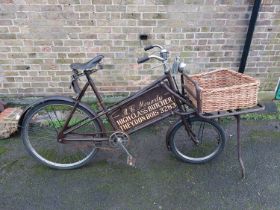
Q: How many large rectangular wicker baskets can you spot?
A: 1